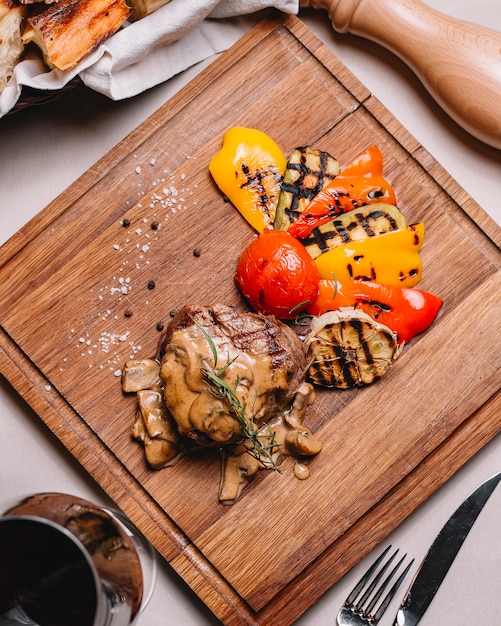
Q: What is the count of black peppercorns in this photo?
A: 7